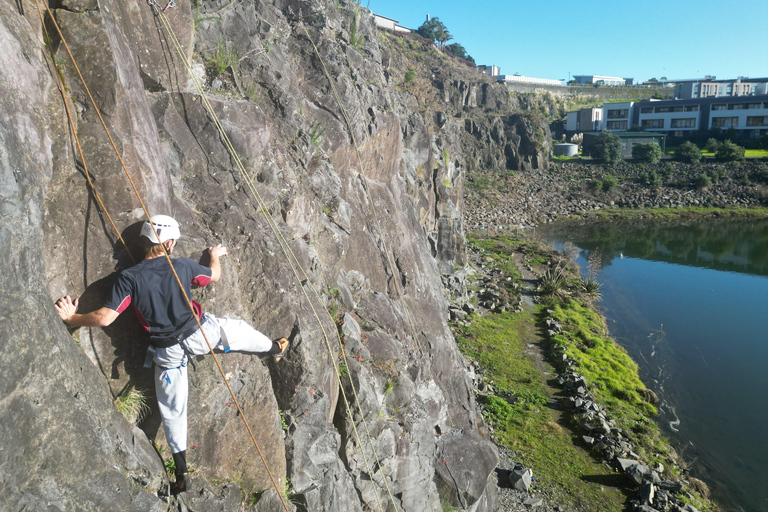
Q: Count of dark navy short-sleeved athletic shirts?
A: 1